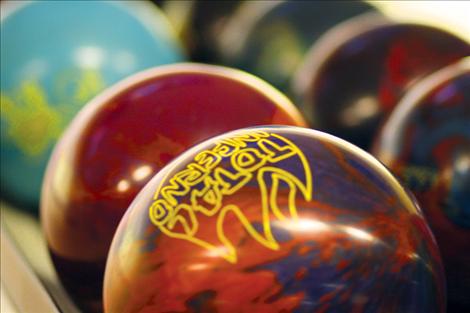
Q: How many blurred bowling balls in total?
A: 5